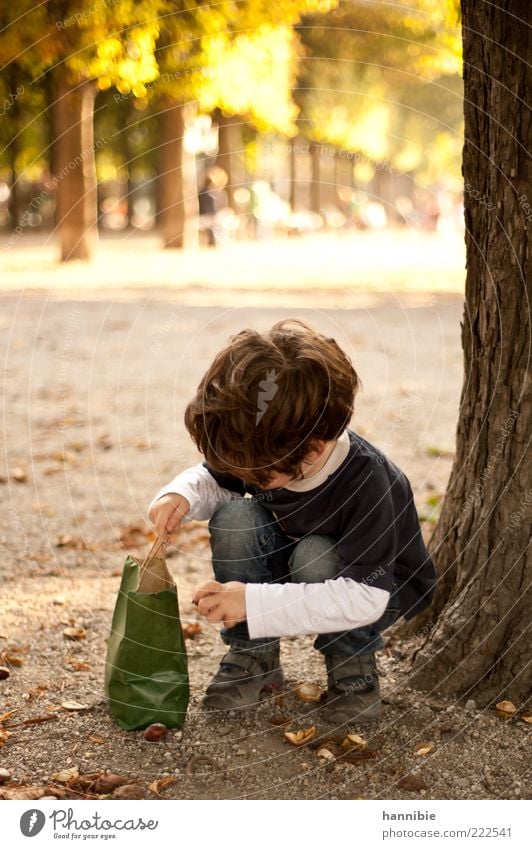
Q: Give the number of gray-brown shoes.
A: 2